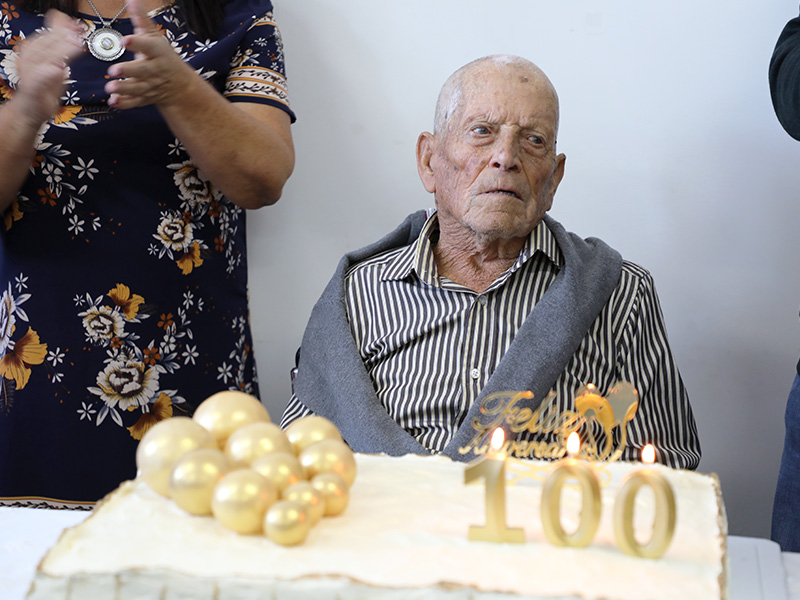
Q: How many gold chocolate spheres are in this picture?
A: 11